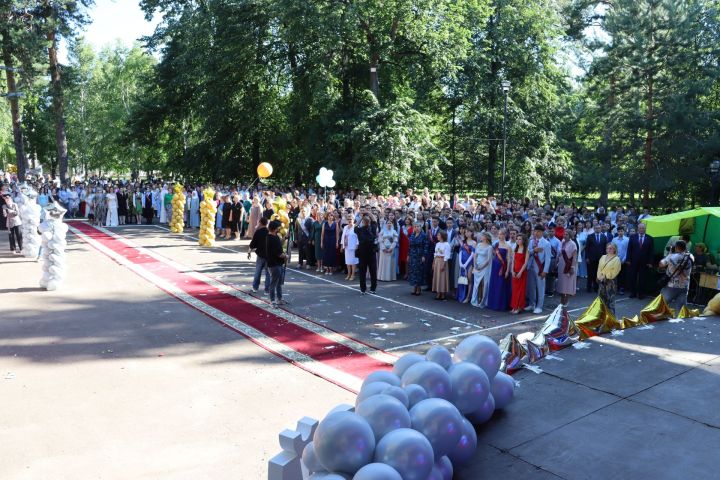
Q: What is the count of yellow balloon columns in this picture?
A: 3